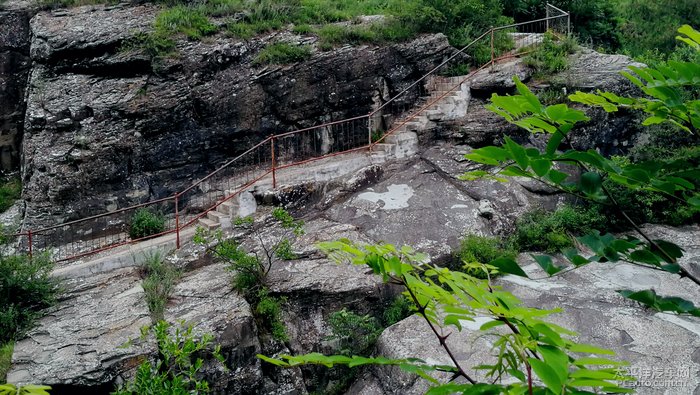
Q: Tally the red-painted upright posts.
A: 5